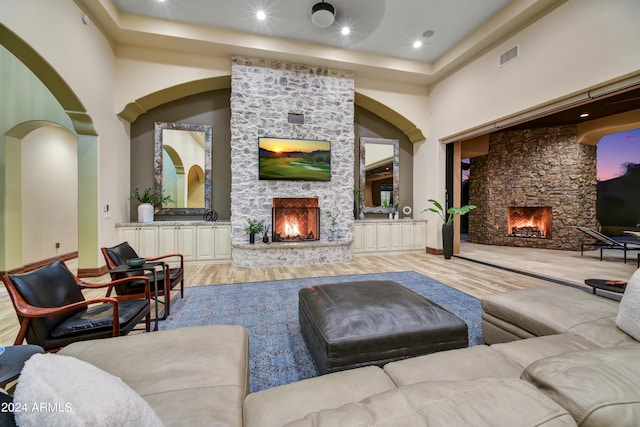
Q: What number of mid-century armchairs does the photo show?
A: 2